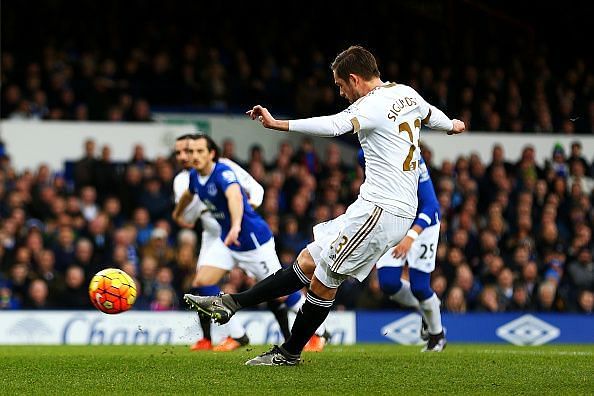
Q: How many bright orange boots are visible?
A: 3